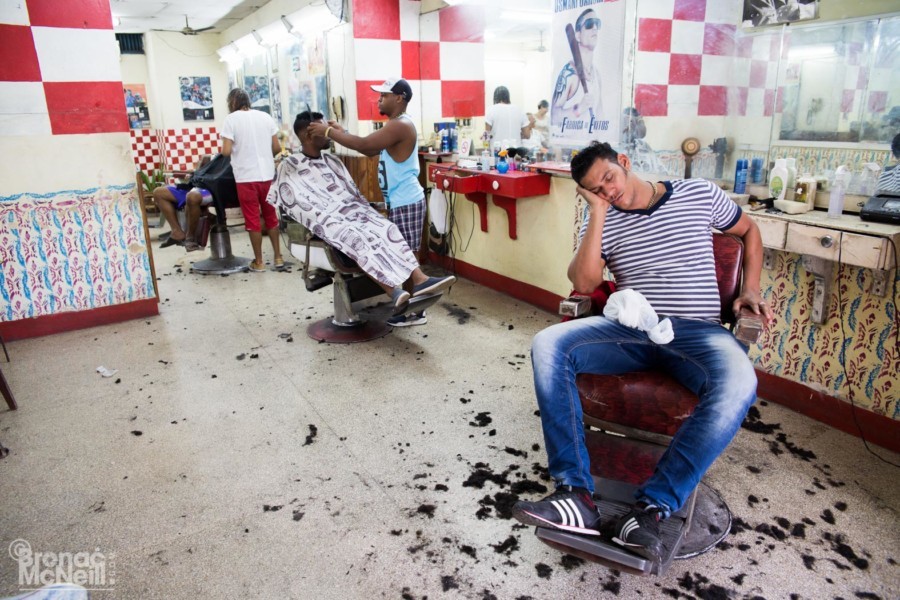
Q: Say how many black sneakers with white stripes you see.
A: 2